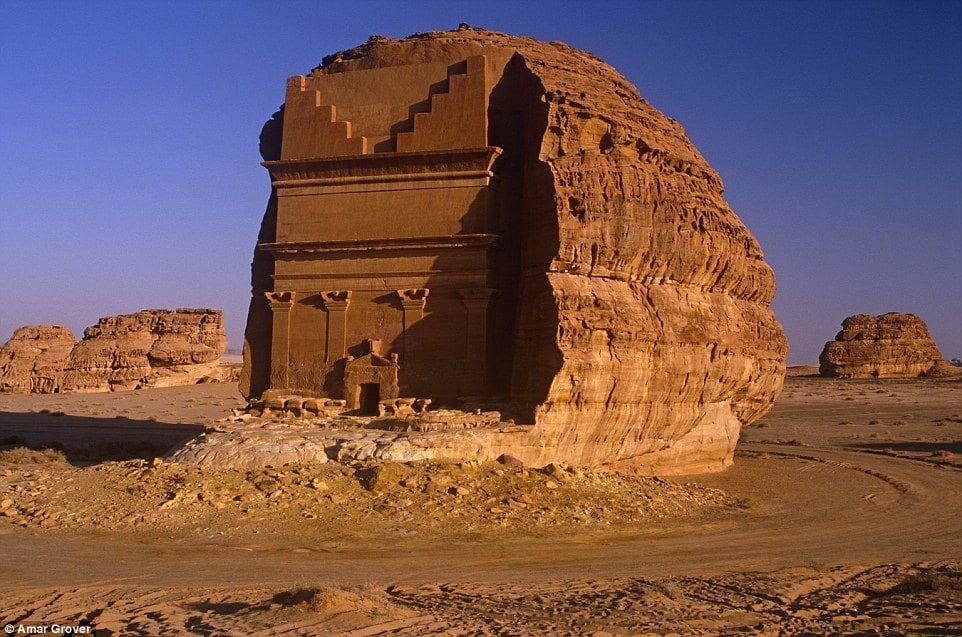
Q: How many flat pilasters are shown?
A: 4